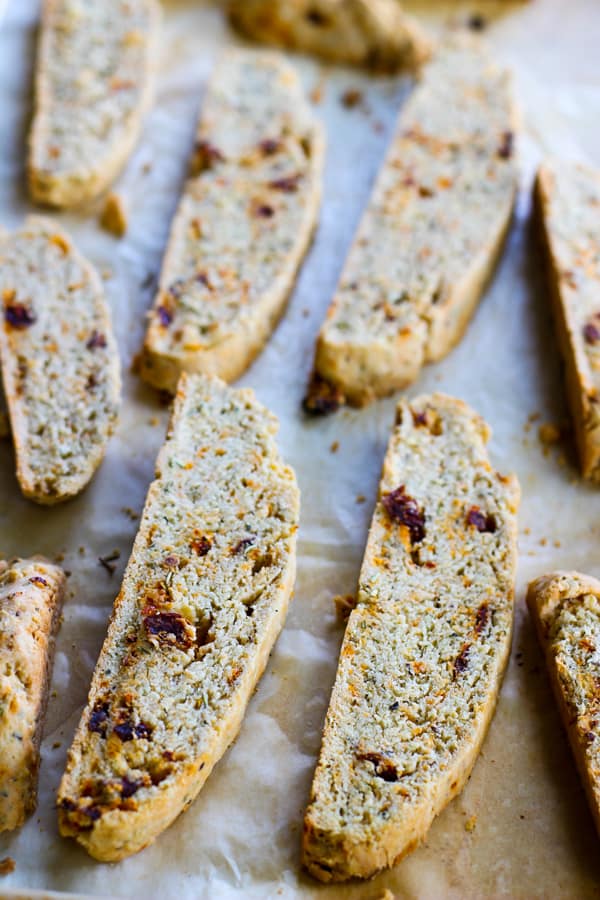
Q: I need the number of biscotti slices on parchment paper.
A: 10